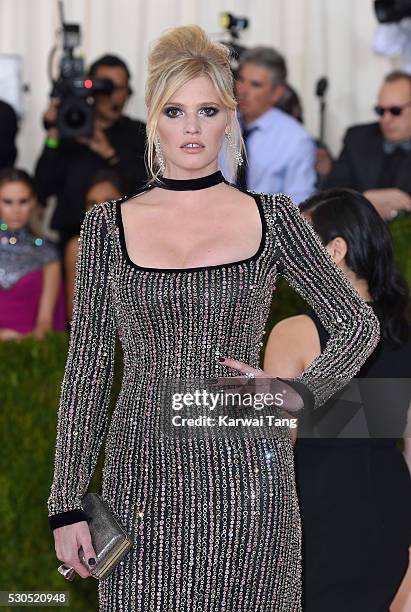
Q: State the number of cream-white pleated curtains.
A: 1